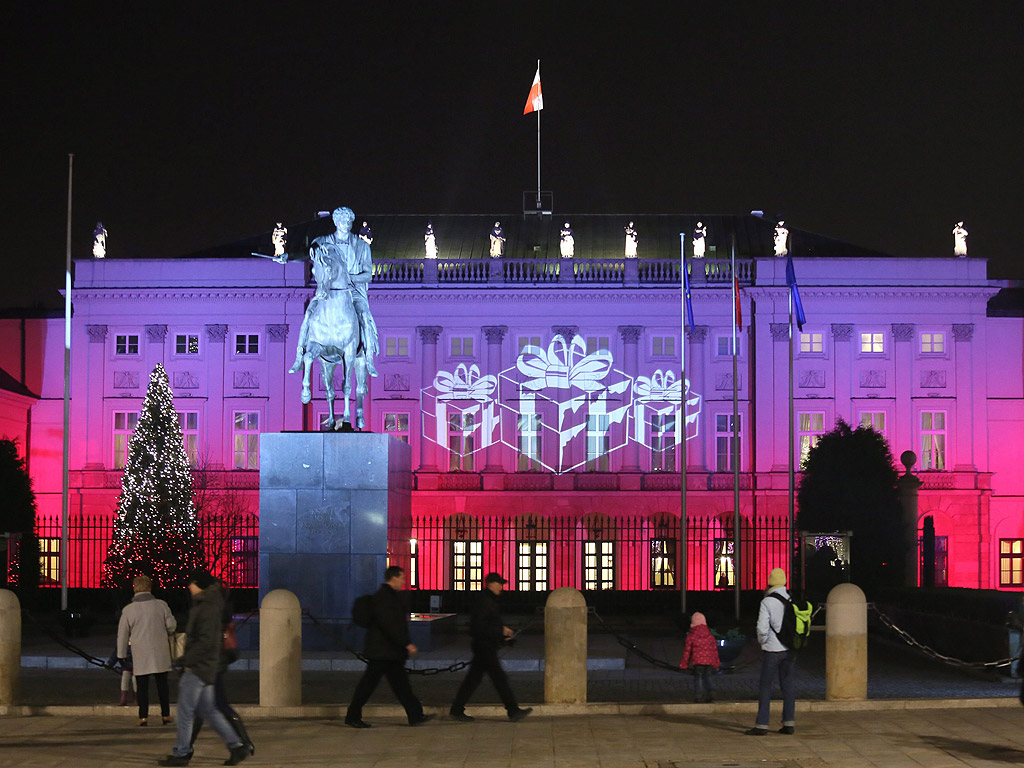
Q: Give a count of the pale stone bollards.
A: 4